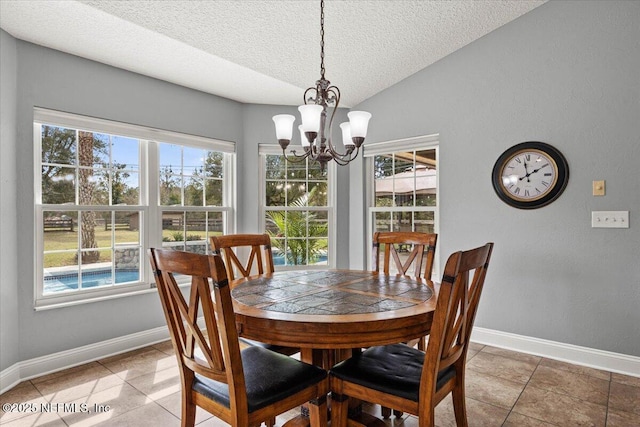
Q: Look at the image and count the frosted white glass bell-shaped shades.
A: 5